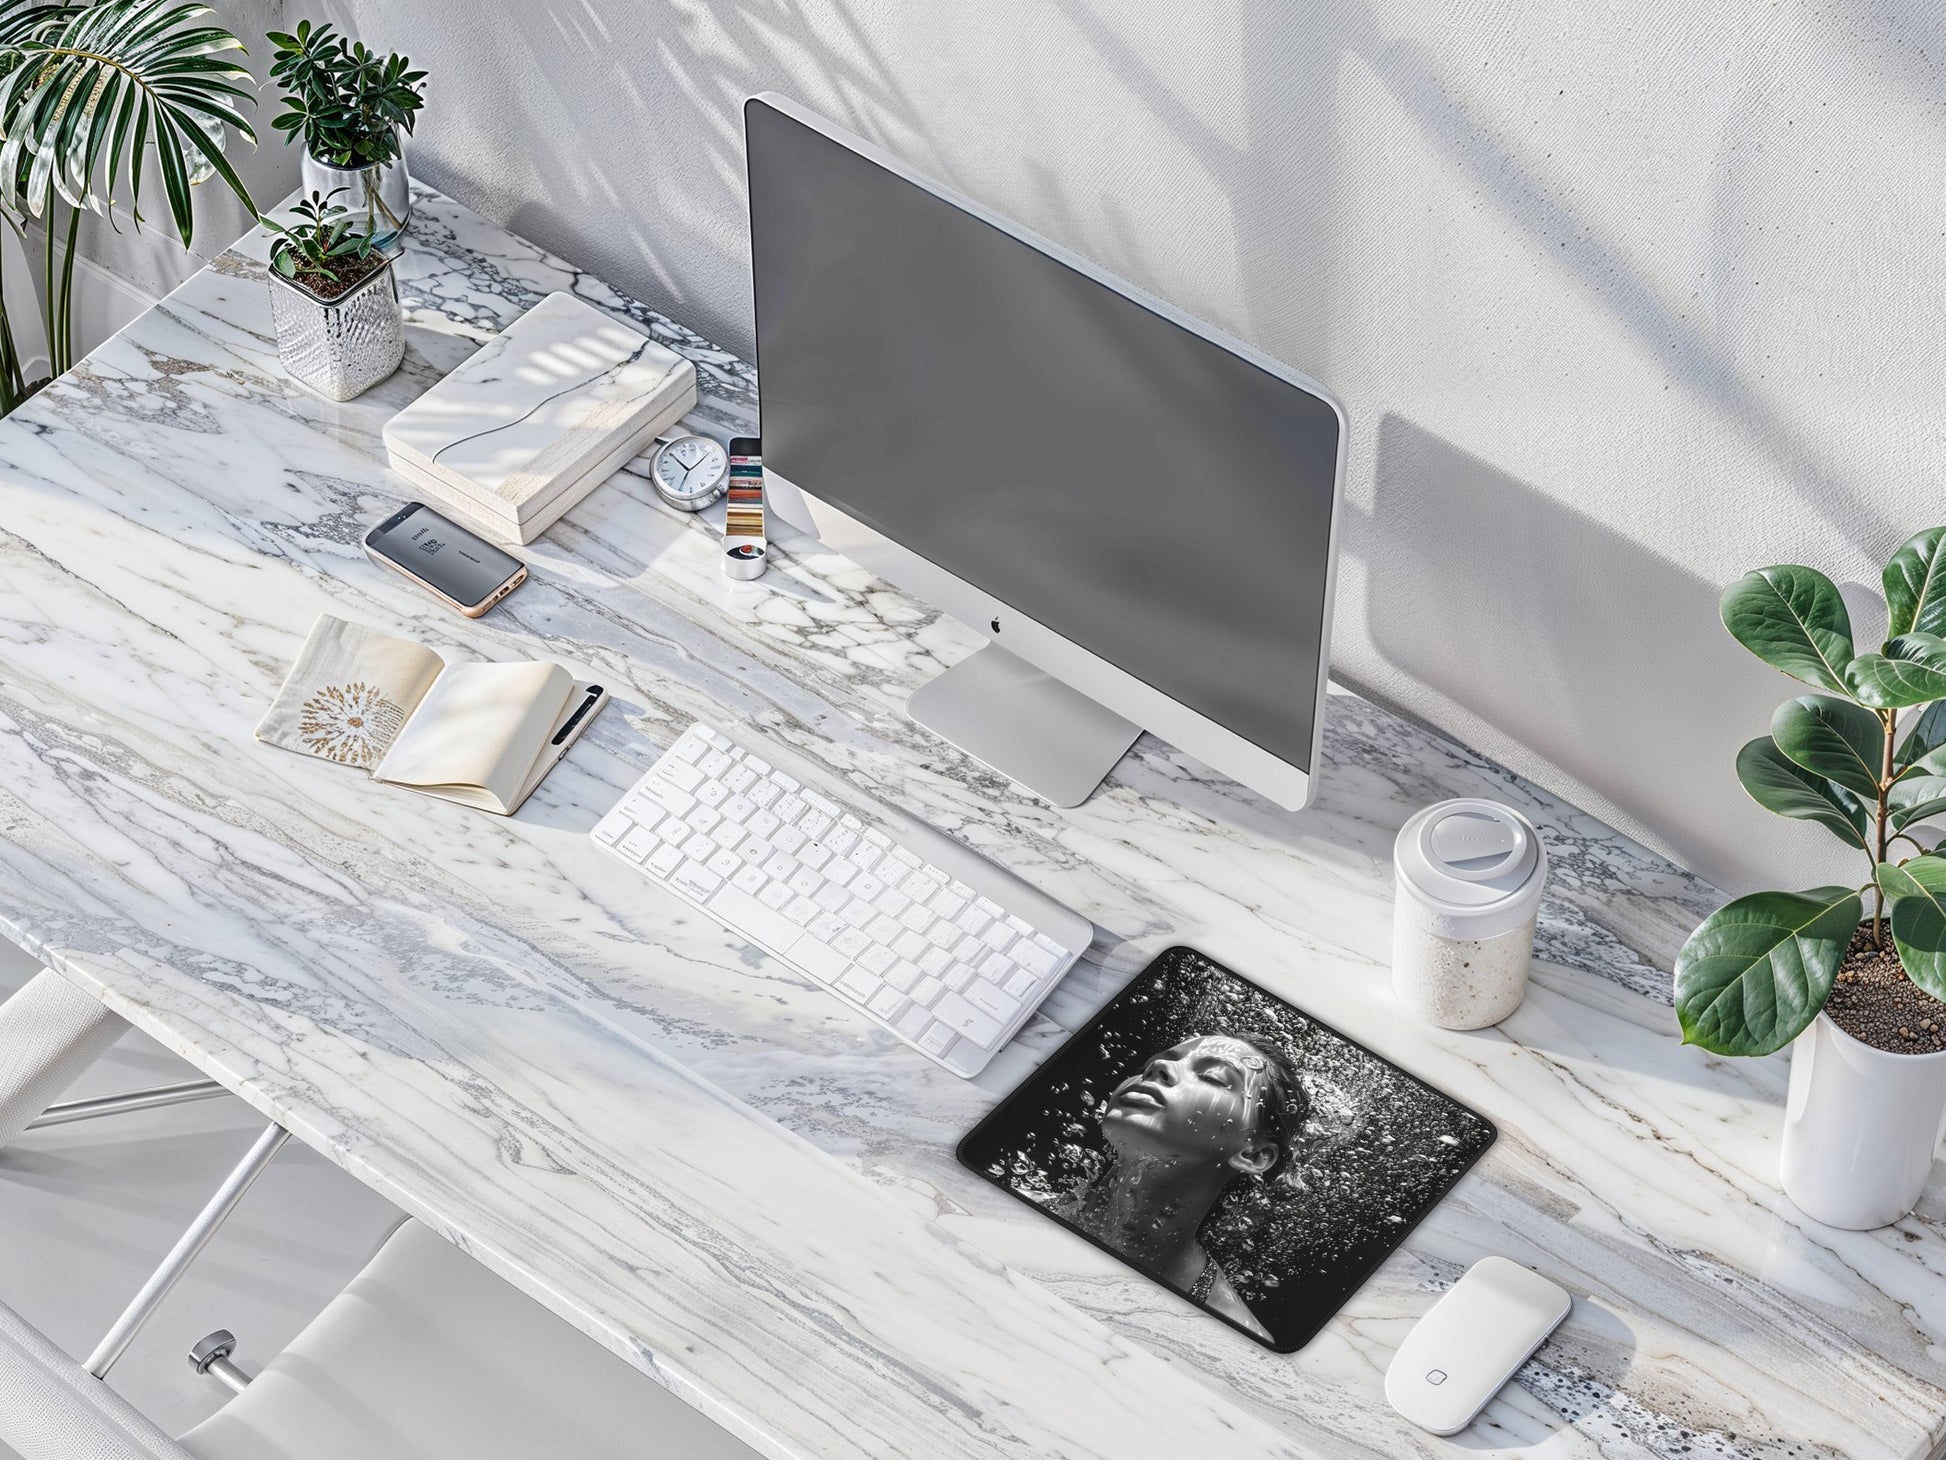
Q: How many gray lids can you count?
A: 1